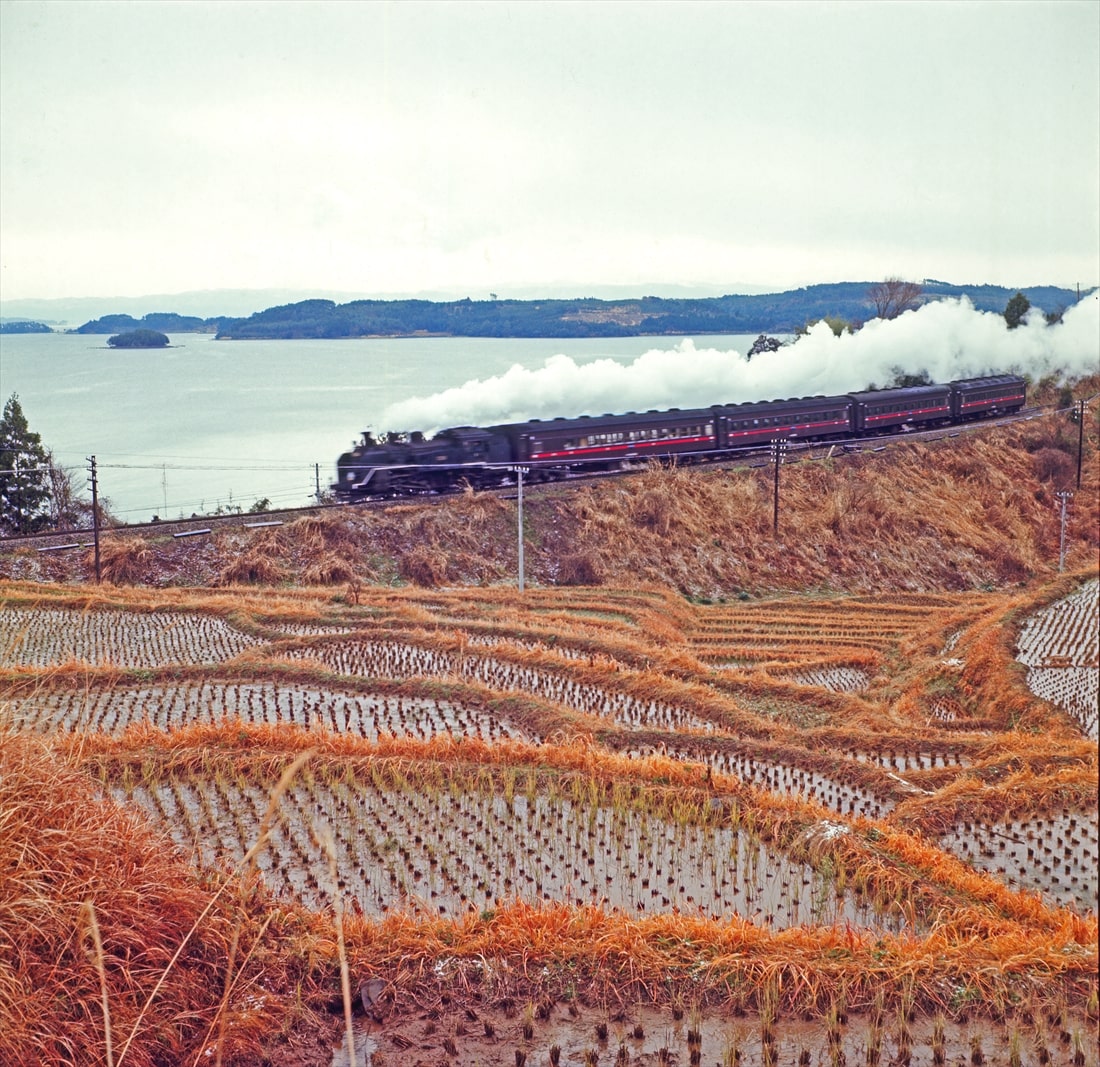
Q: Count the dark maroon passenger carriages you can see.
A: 4